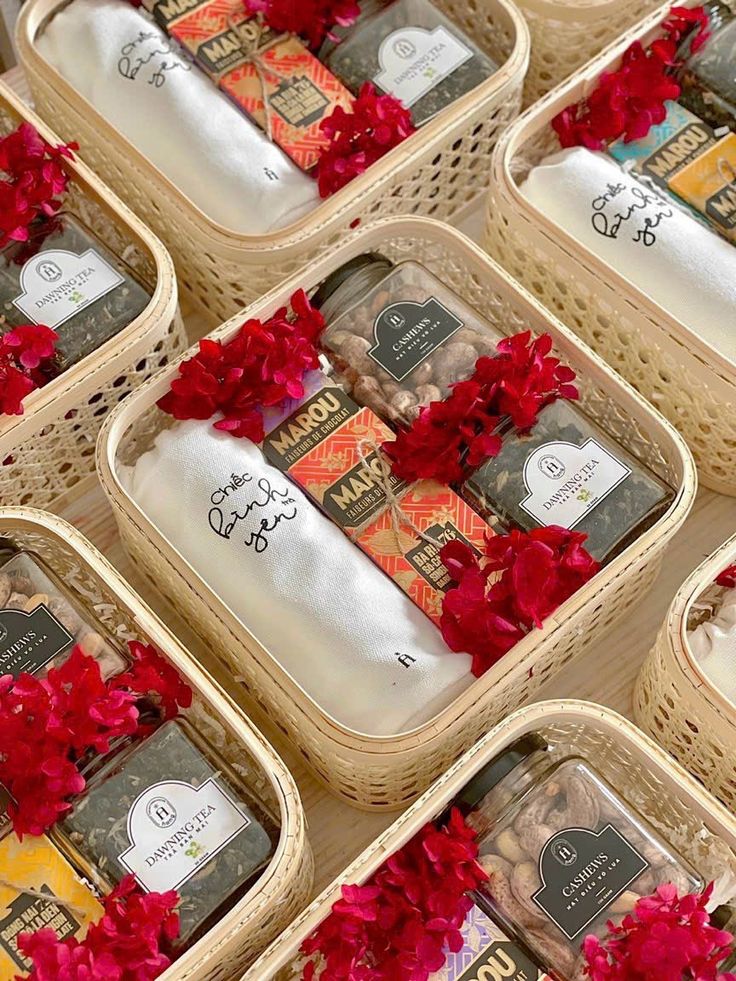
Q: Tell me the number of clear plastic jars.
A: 8